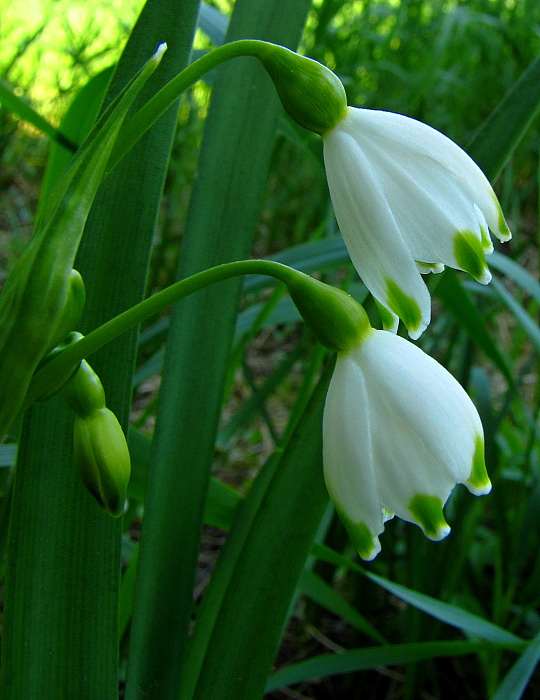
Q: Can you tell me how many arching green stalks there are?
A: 2